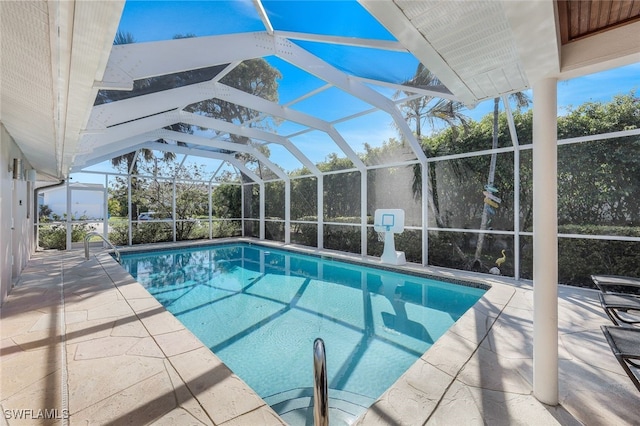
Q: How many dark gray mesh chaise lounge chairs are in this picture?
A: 3